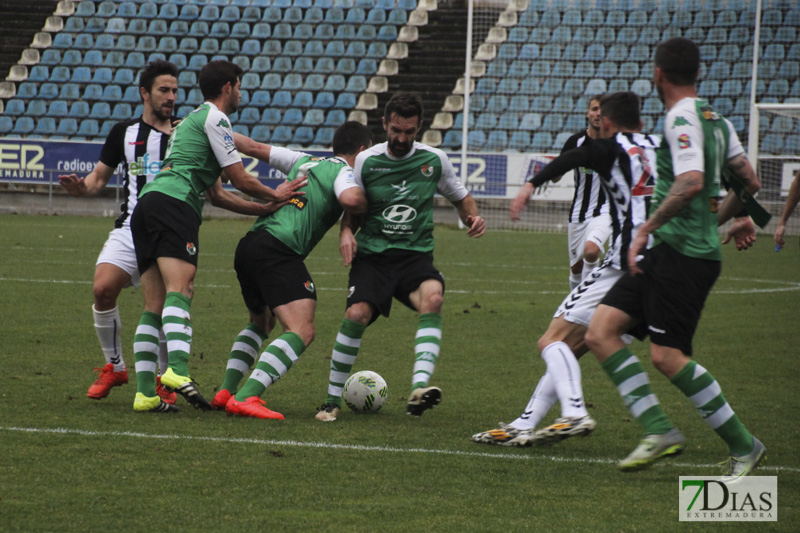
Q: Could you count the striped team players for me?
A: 3